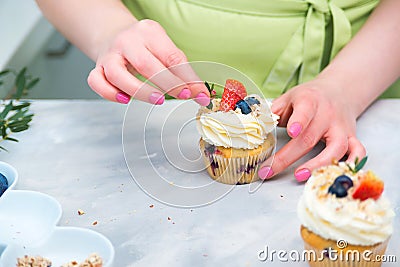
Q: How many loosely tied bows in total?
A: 1